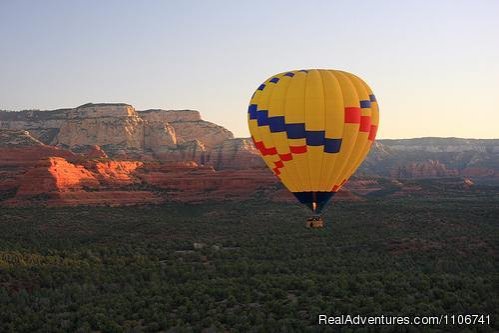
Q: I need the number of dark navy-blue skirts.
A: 1